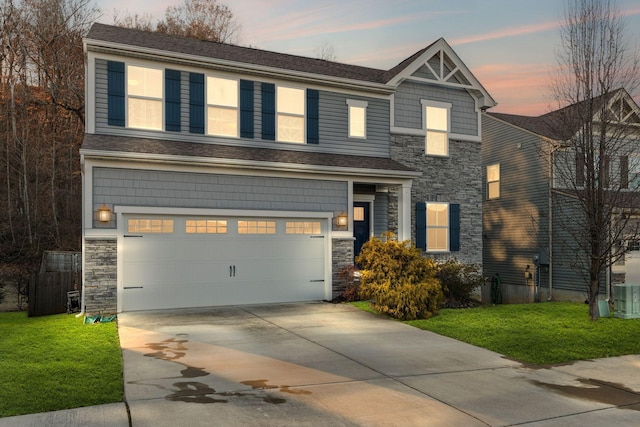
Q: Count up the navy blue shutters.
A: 8